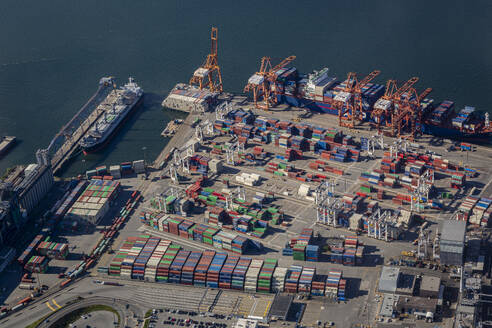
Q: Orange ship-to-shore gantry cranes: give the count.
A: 5